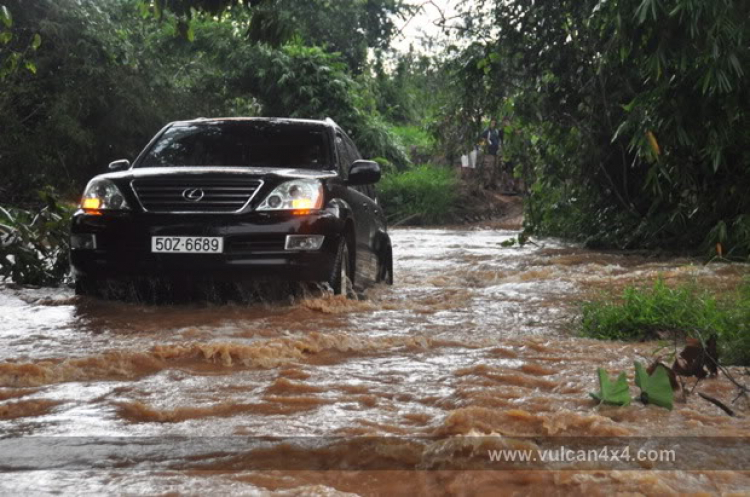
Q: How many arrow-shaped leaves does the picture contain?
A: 2